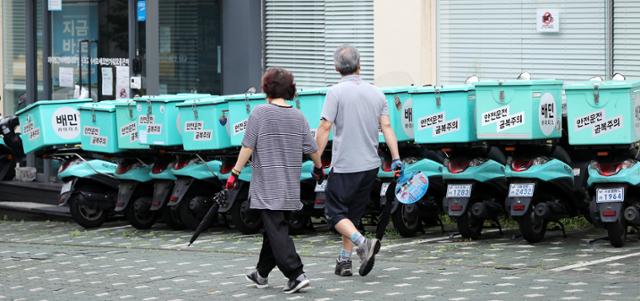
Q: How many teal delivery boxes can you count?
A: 11